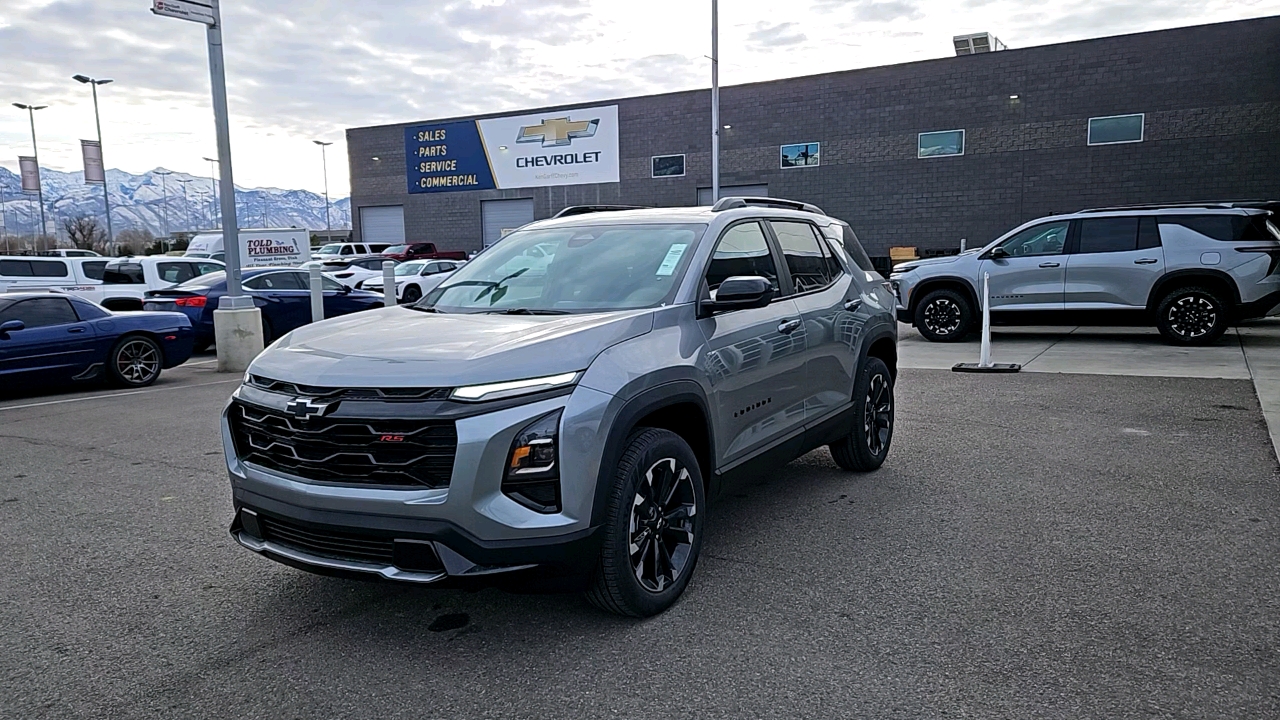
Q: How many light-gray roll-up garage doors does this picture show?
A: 3